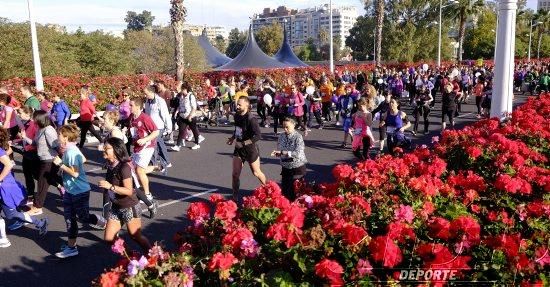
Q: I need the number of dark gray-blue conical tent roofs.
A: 3